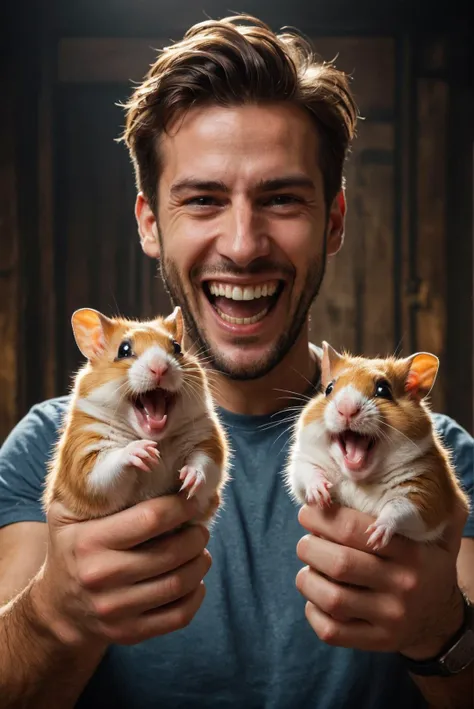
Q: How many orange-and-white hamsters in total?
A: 2